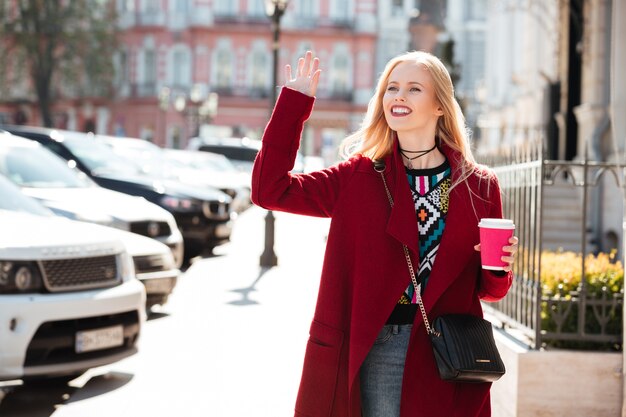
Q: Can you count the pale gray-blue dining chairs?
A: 0